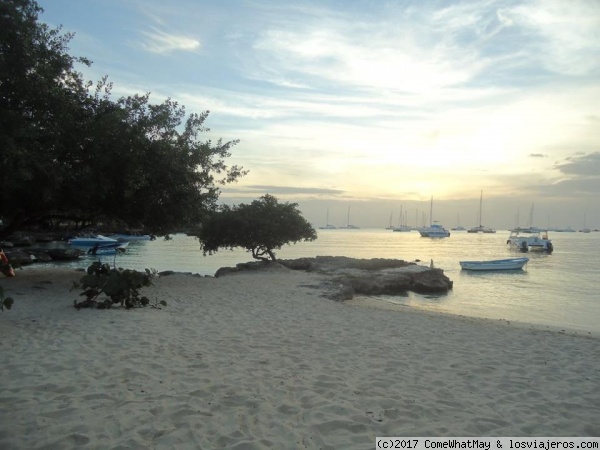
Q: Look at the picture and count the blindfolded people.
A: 0